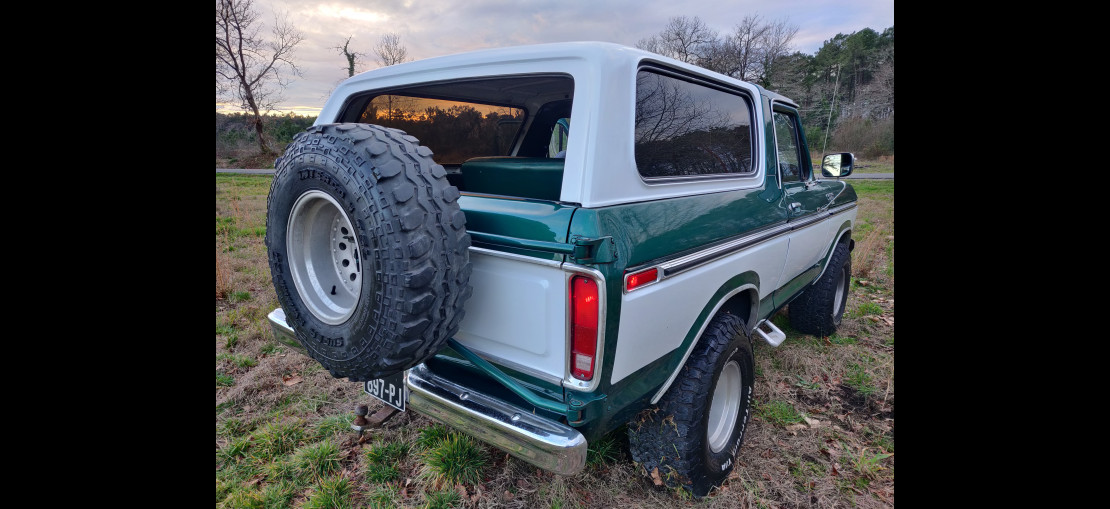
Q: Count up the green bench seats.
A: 1